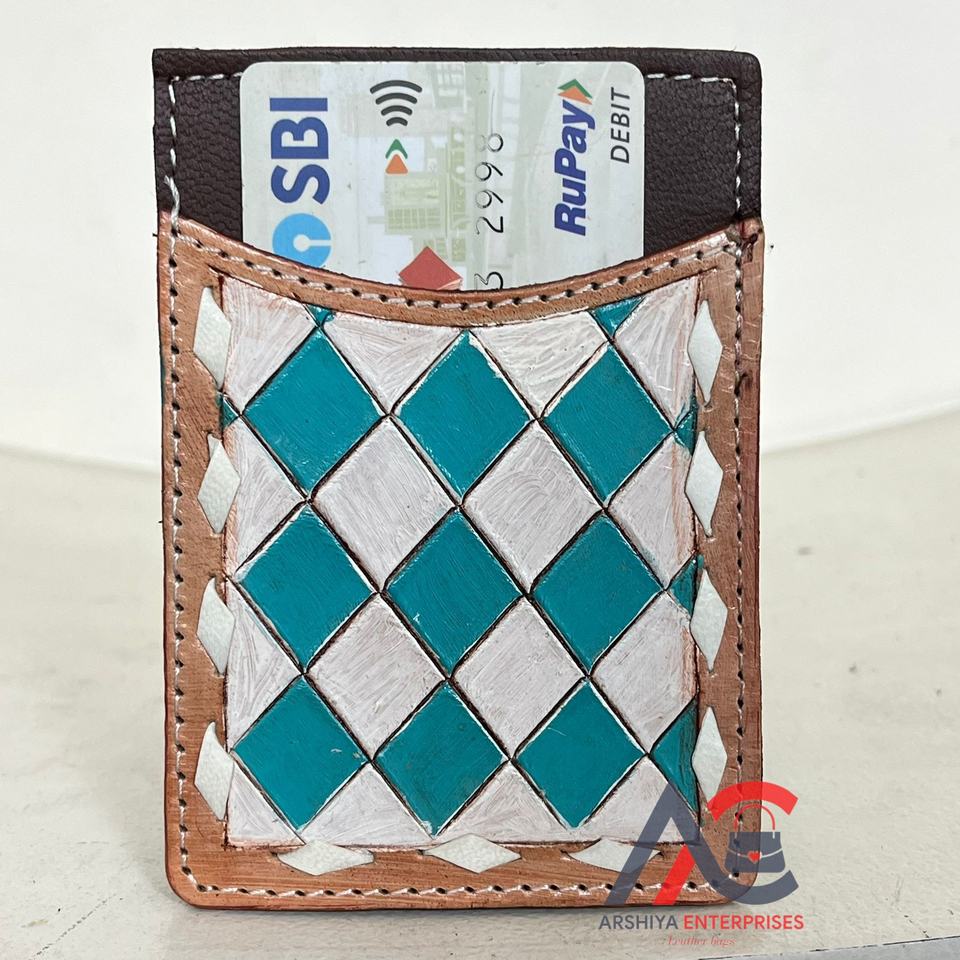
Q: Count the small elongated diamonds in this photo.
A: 11